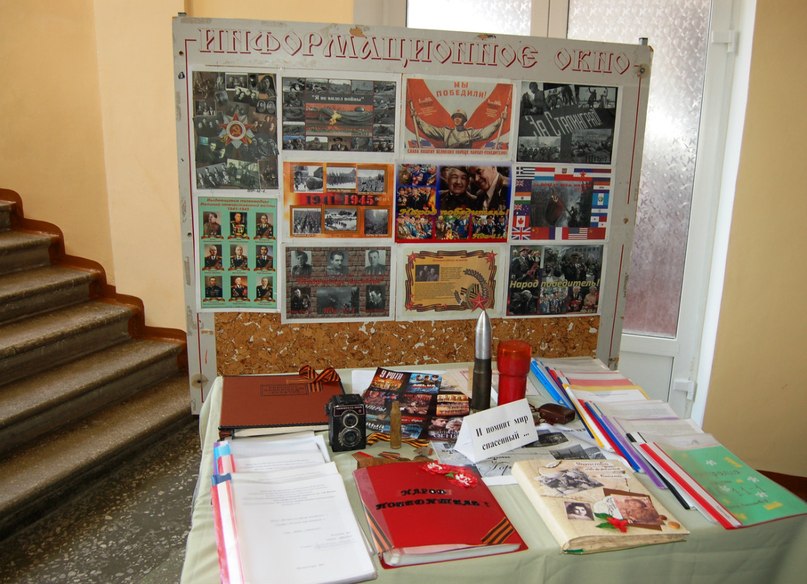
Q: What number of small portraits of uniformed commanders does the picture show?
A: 9